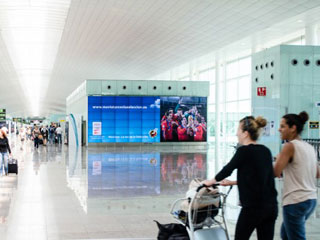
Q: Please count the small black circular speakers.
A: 15